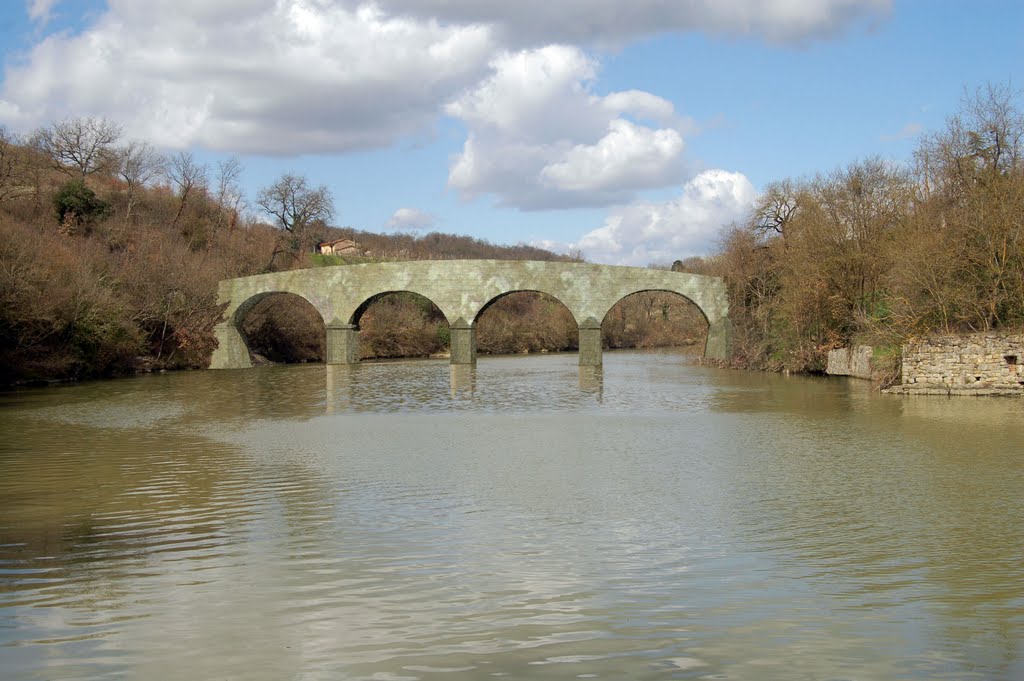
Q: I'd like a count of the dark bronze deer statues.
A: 0